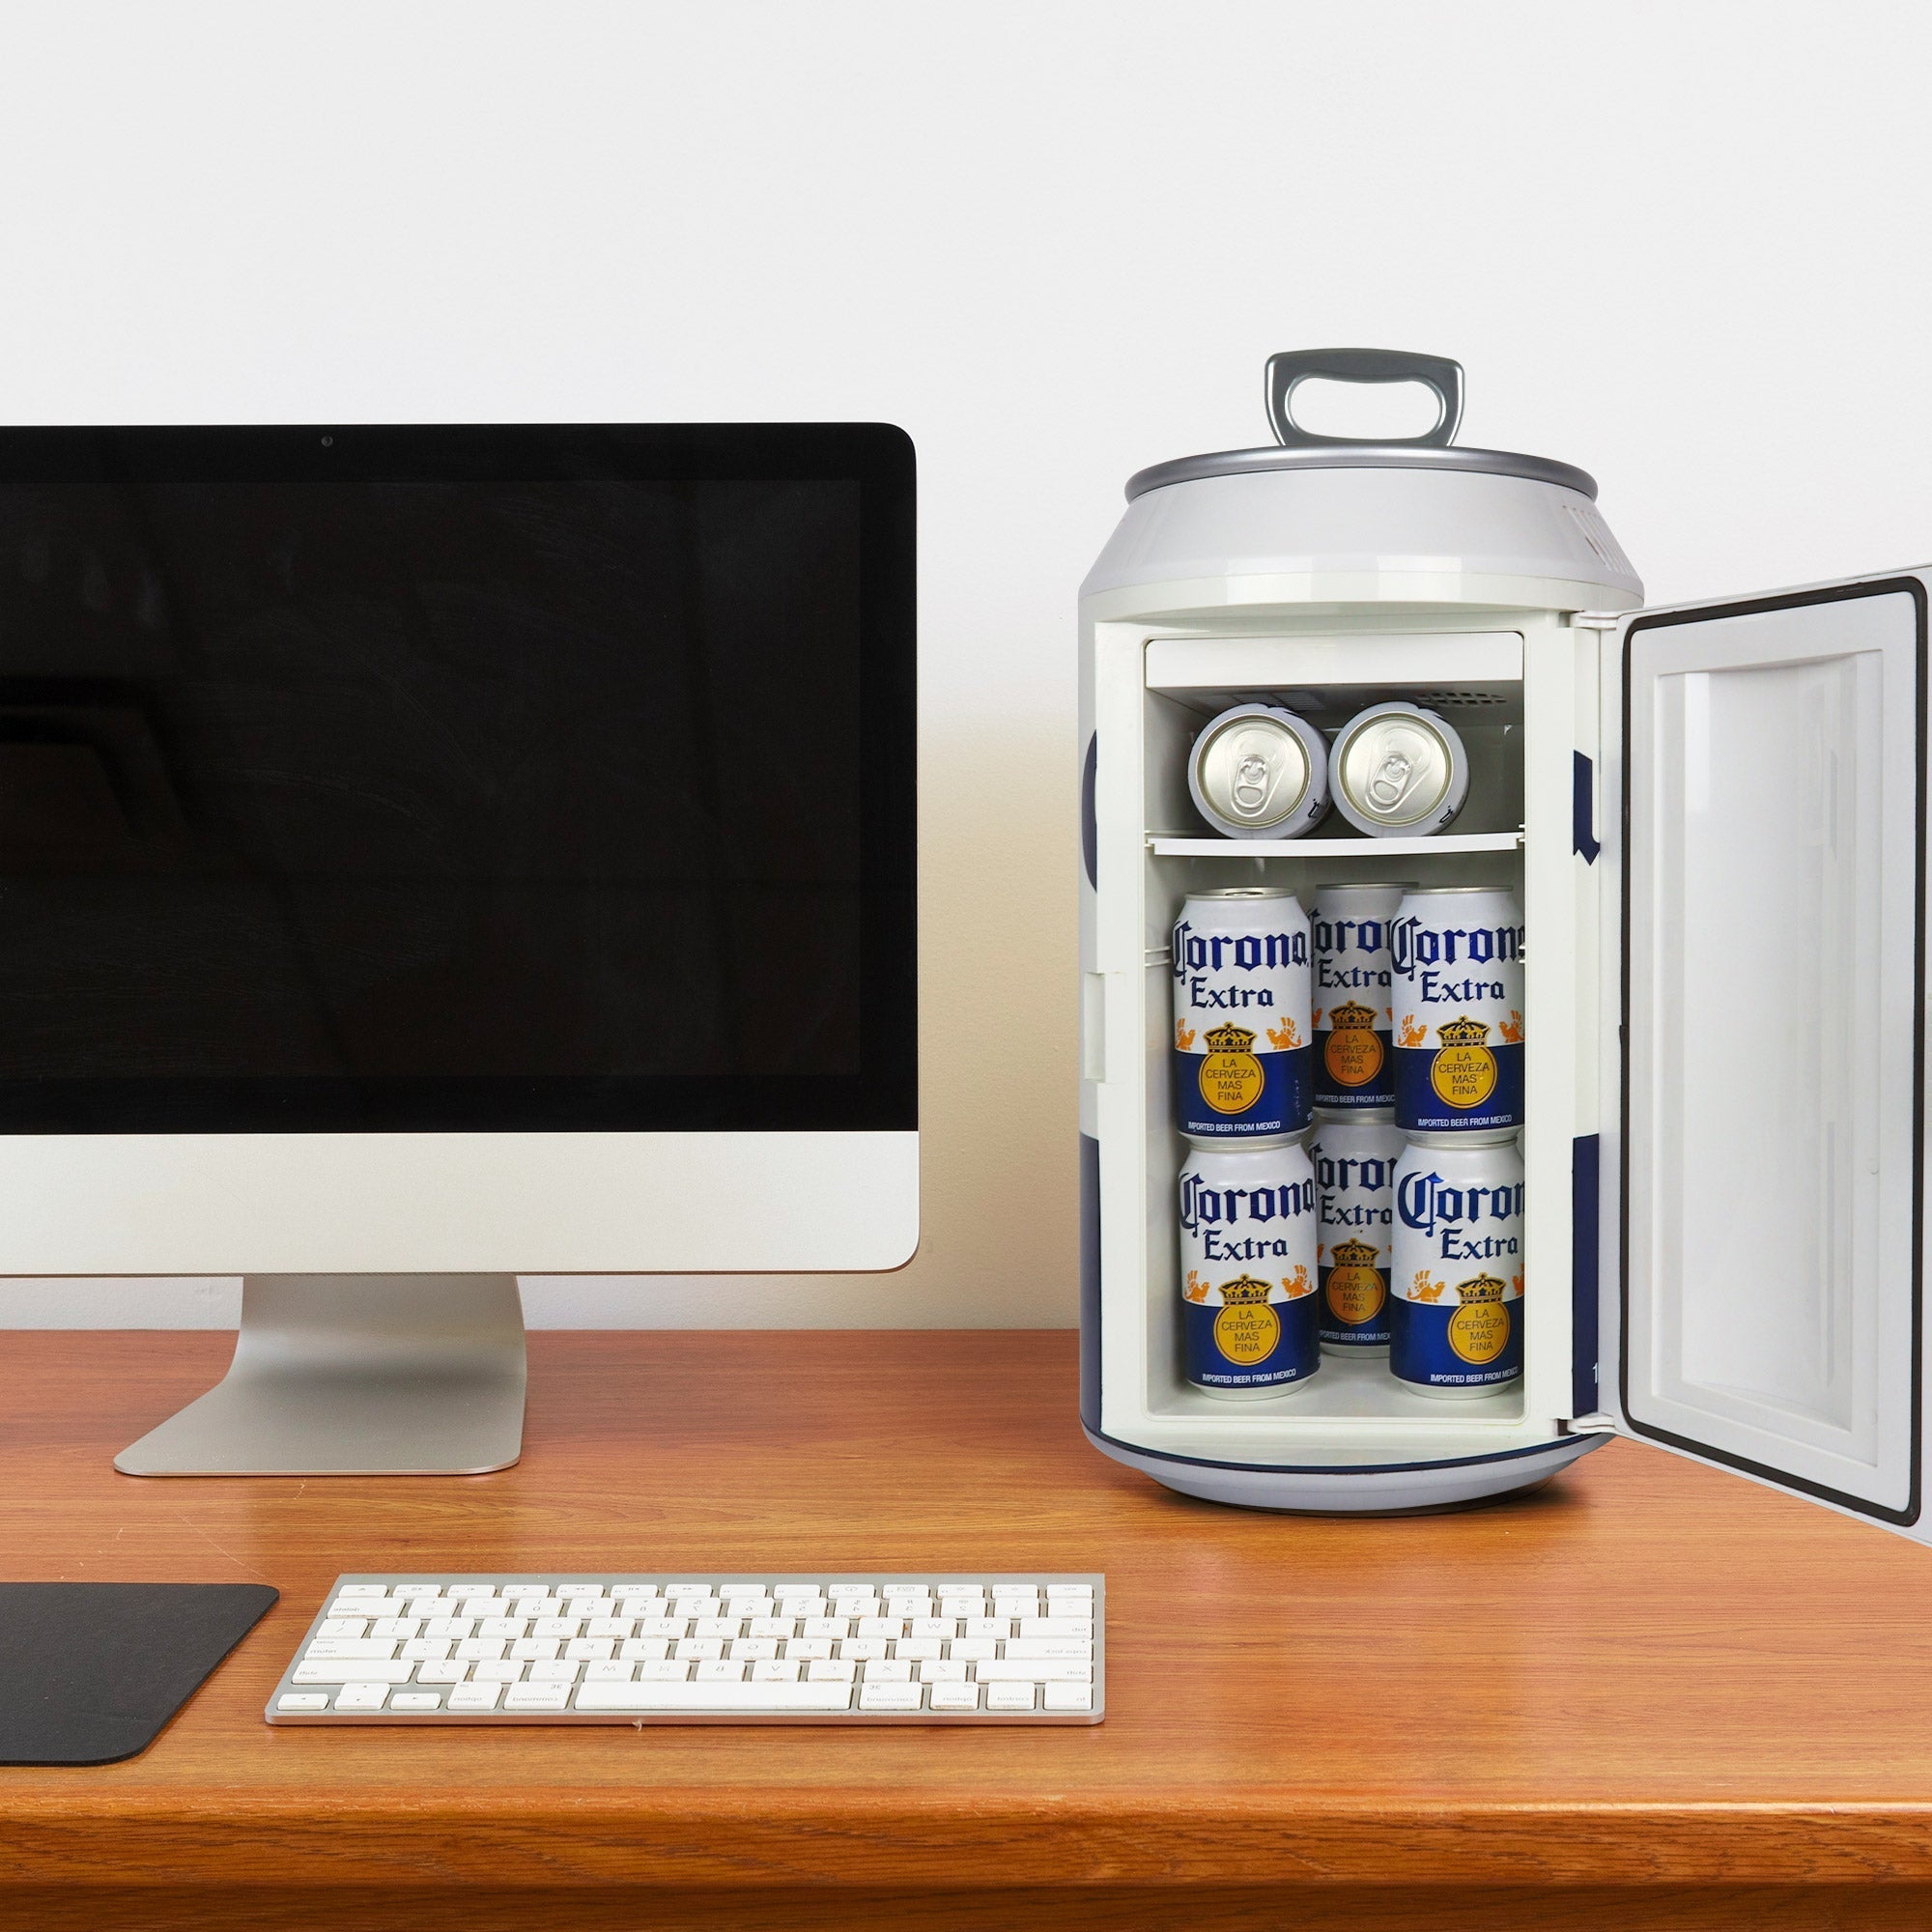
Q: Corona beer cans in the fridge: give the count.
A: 8